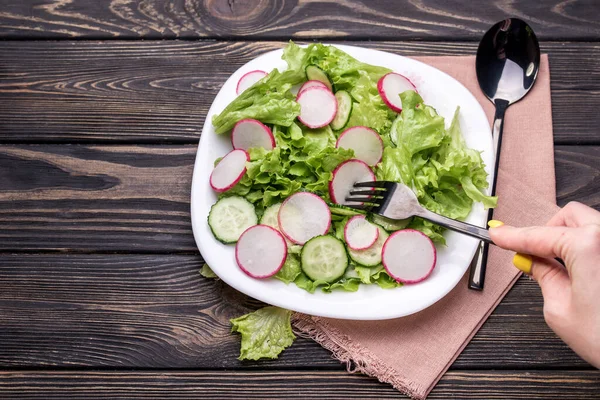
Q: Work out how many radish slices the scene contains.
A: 12